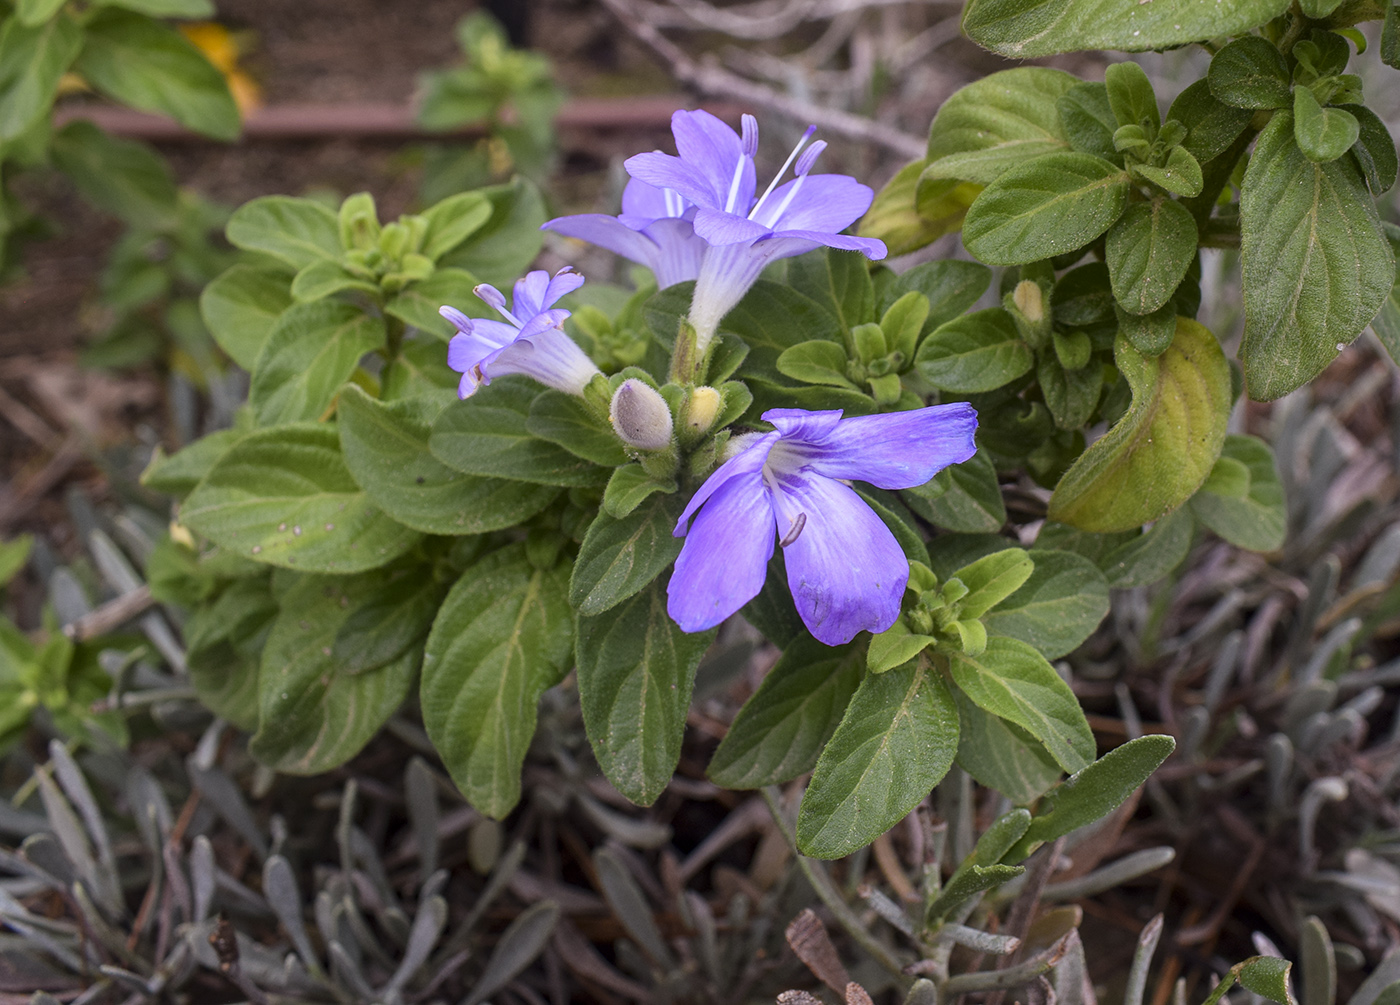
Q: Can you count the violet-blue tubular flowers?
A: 4